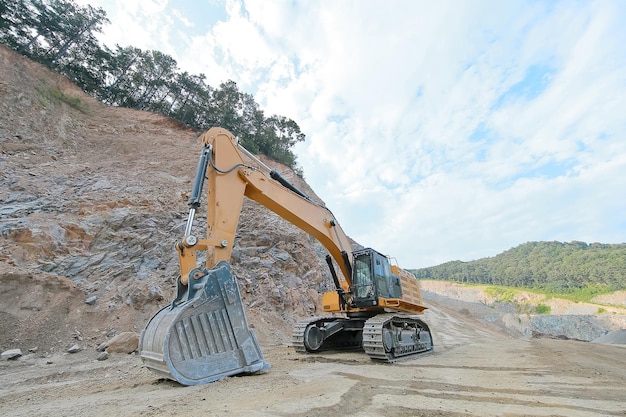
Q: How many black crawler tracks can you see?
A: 2